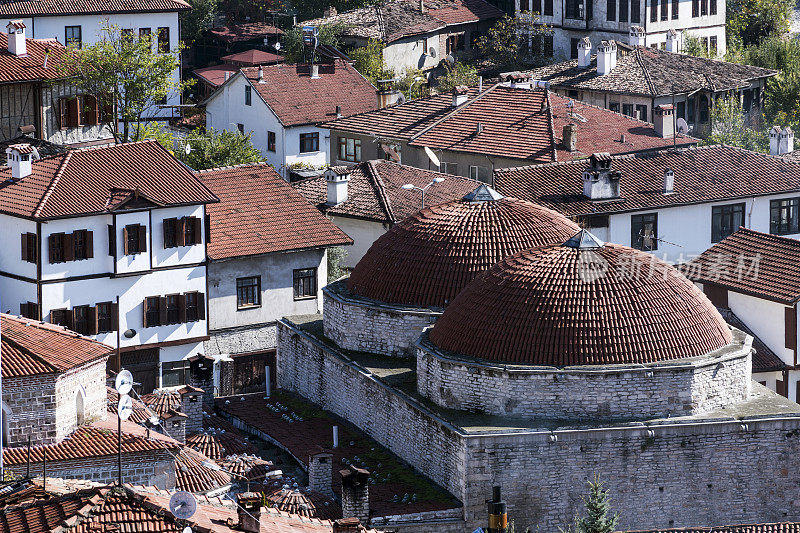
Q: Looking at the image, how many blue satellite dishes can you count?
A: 1